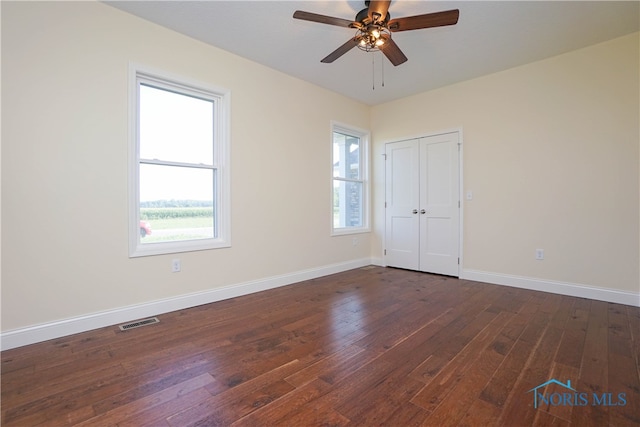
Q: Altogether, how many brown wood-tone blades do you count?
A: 5